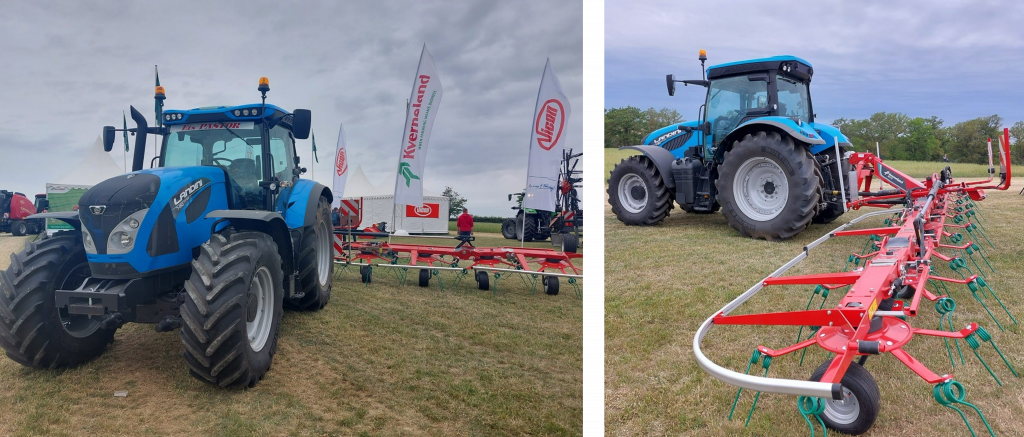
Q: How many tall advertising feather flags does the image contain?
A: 3